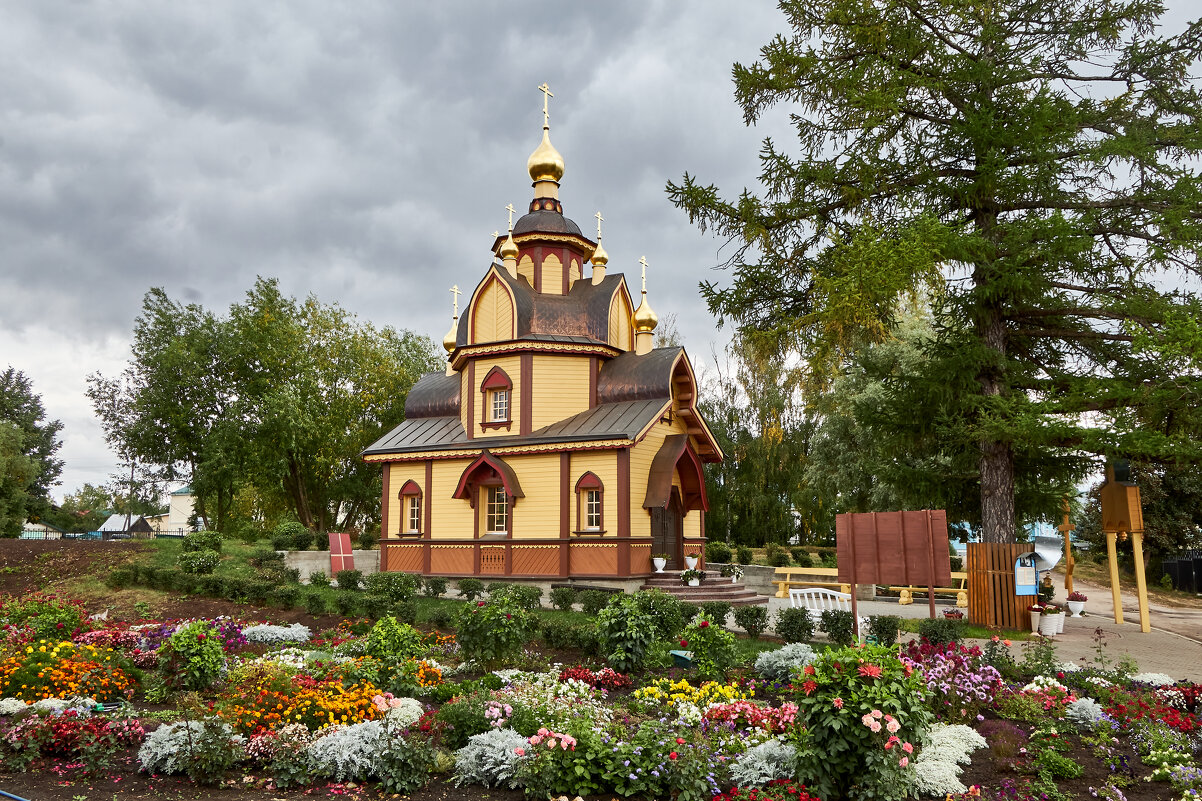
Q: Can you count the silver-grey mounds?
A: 7